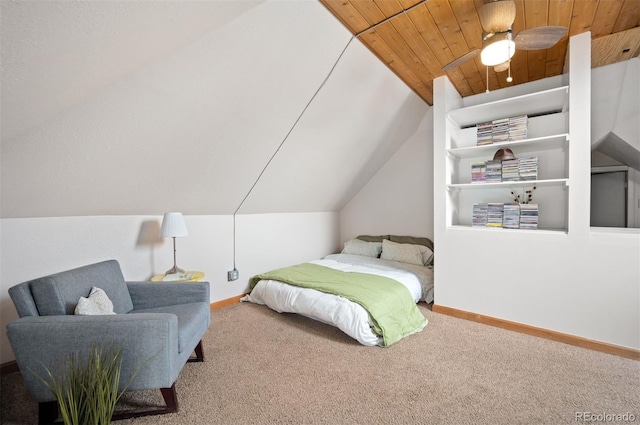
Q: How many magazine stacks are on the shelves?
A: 11